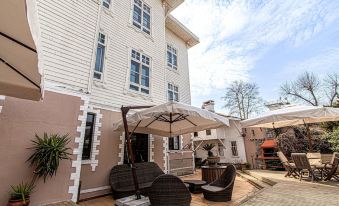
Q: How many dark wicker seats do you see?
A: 3